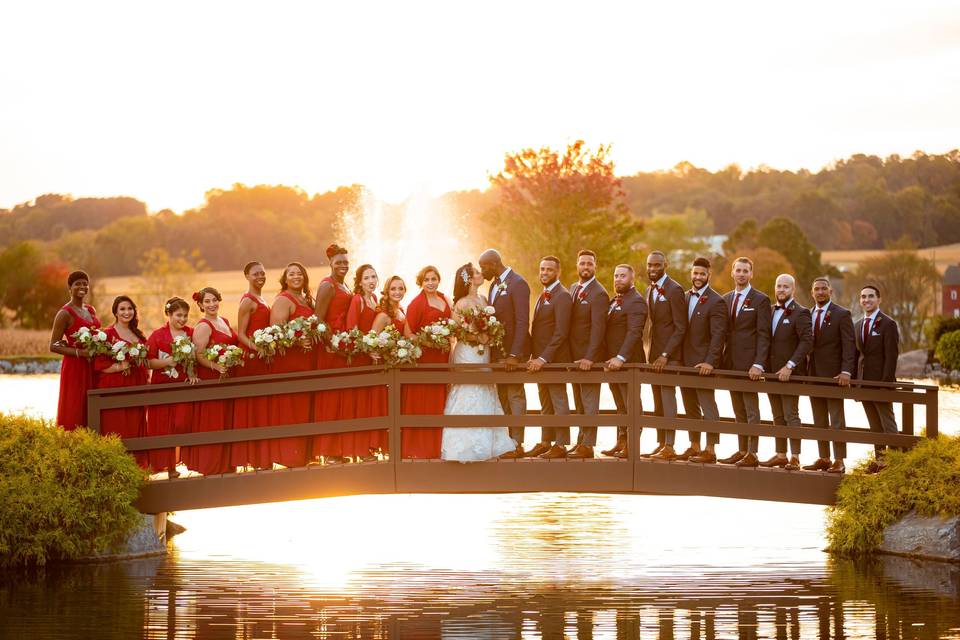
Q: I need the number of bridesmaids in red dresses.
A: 10